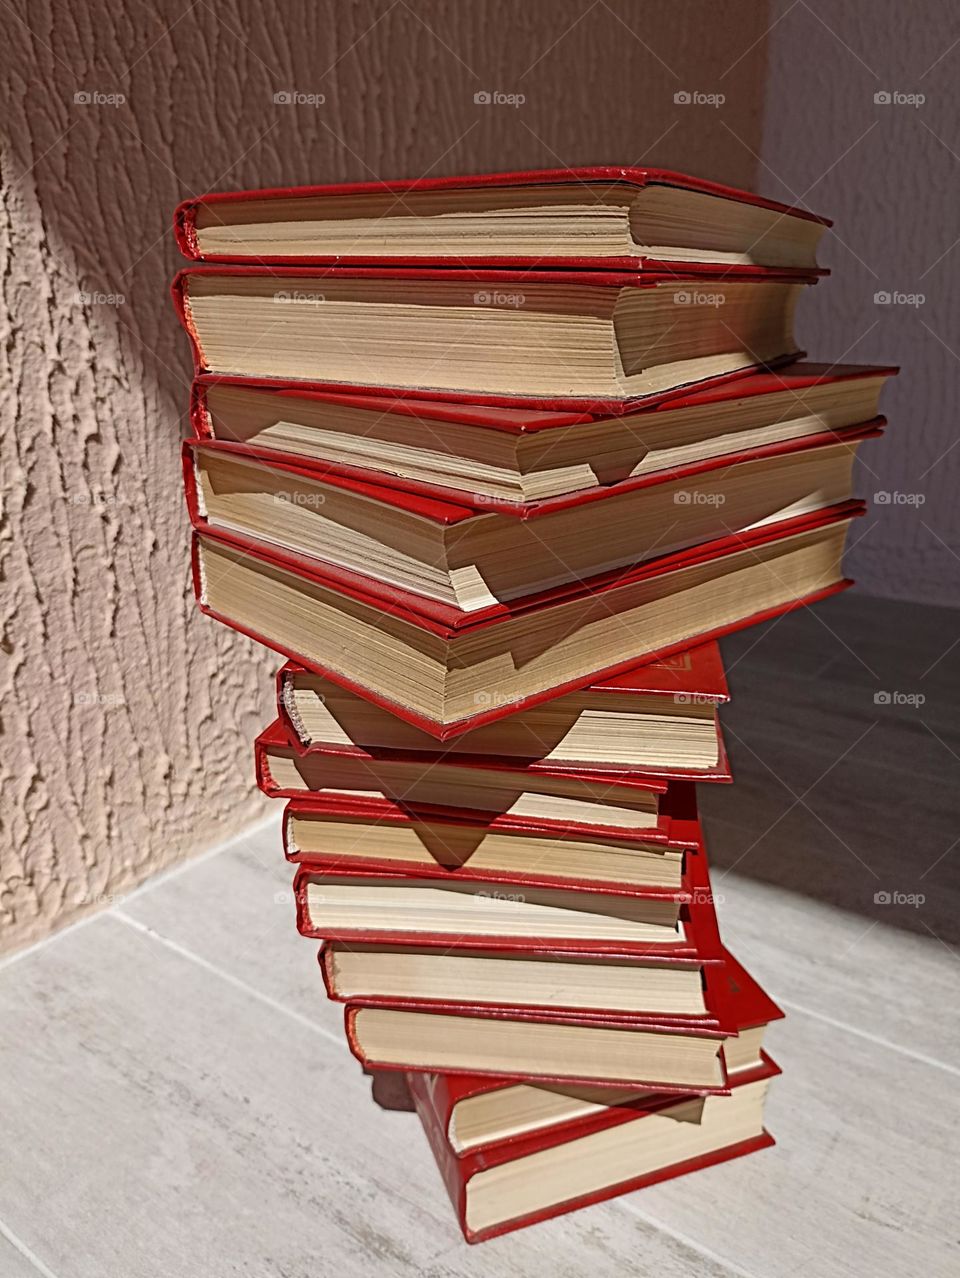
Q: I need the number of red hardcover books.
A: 13